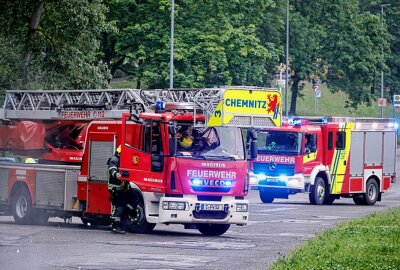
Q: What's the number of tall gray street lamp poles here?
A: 3